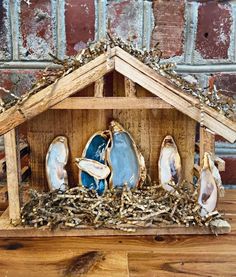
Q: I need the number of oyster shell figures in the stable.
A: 6